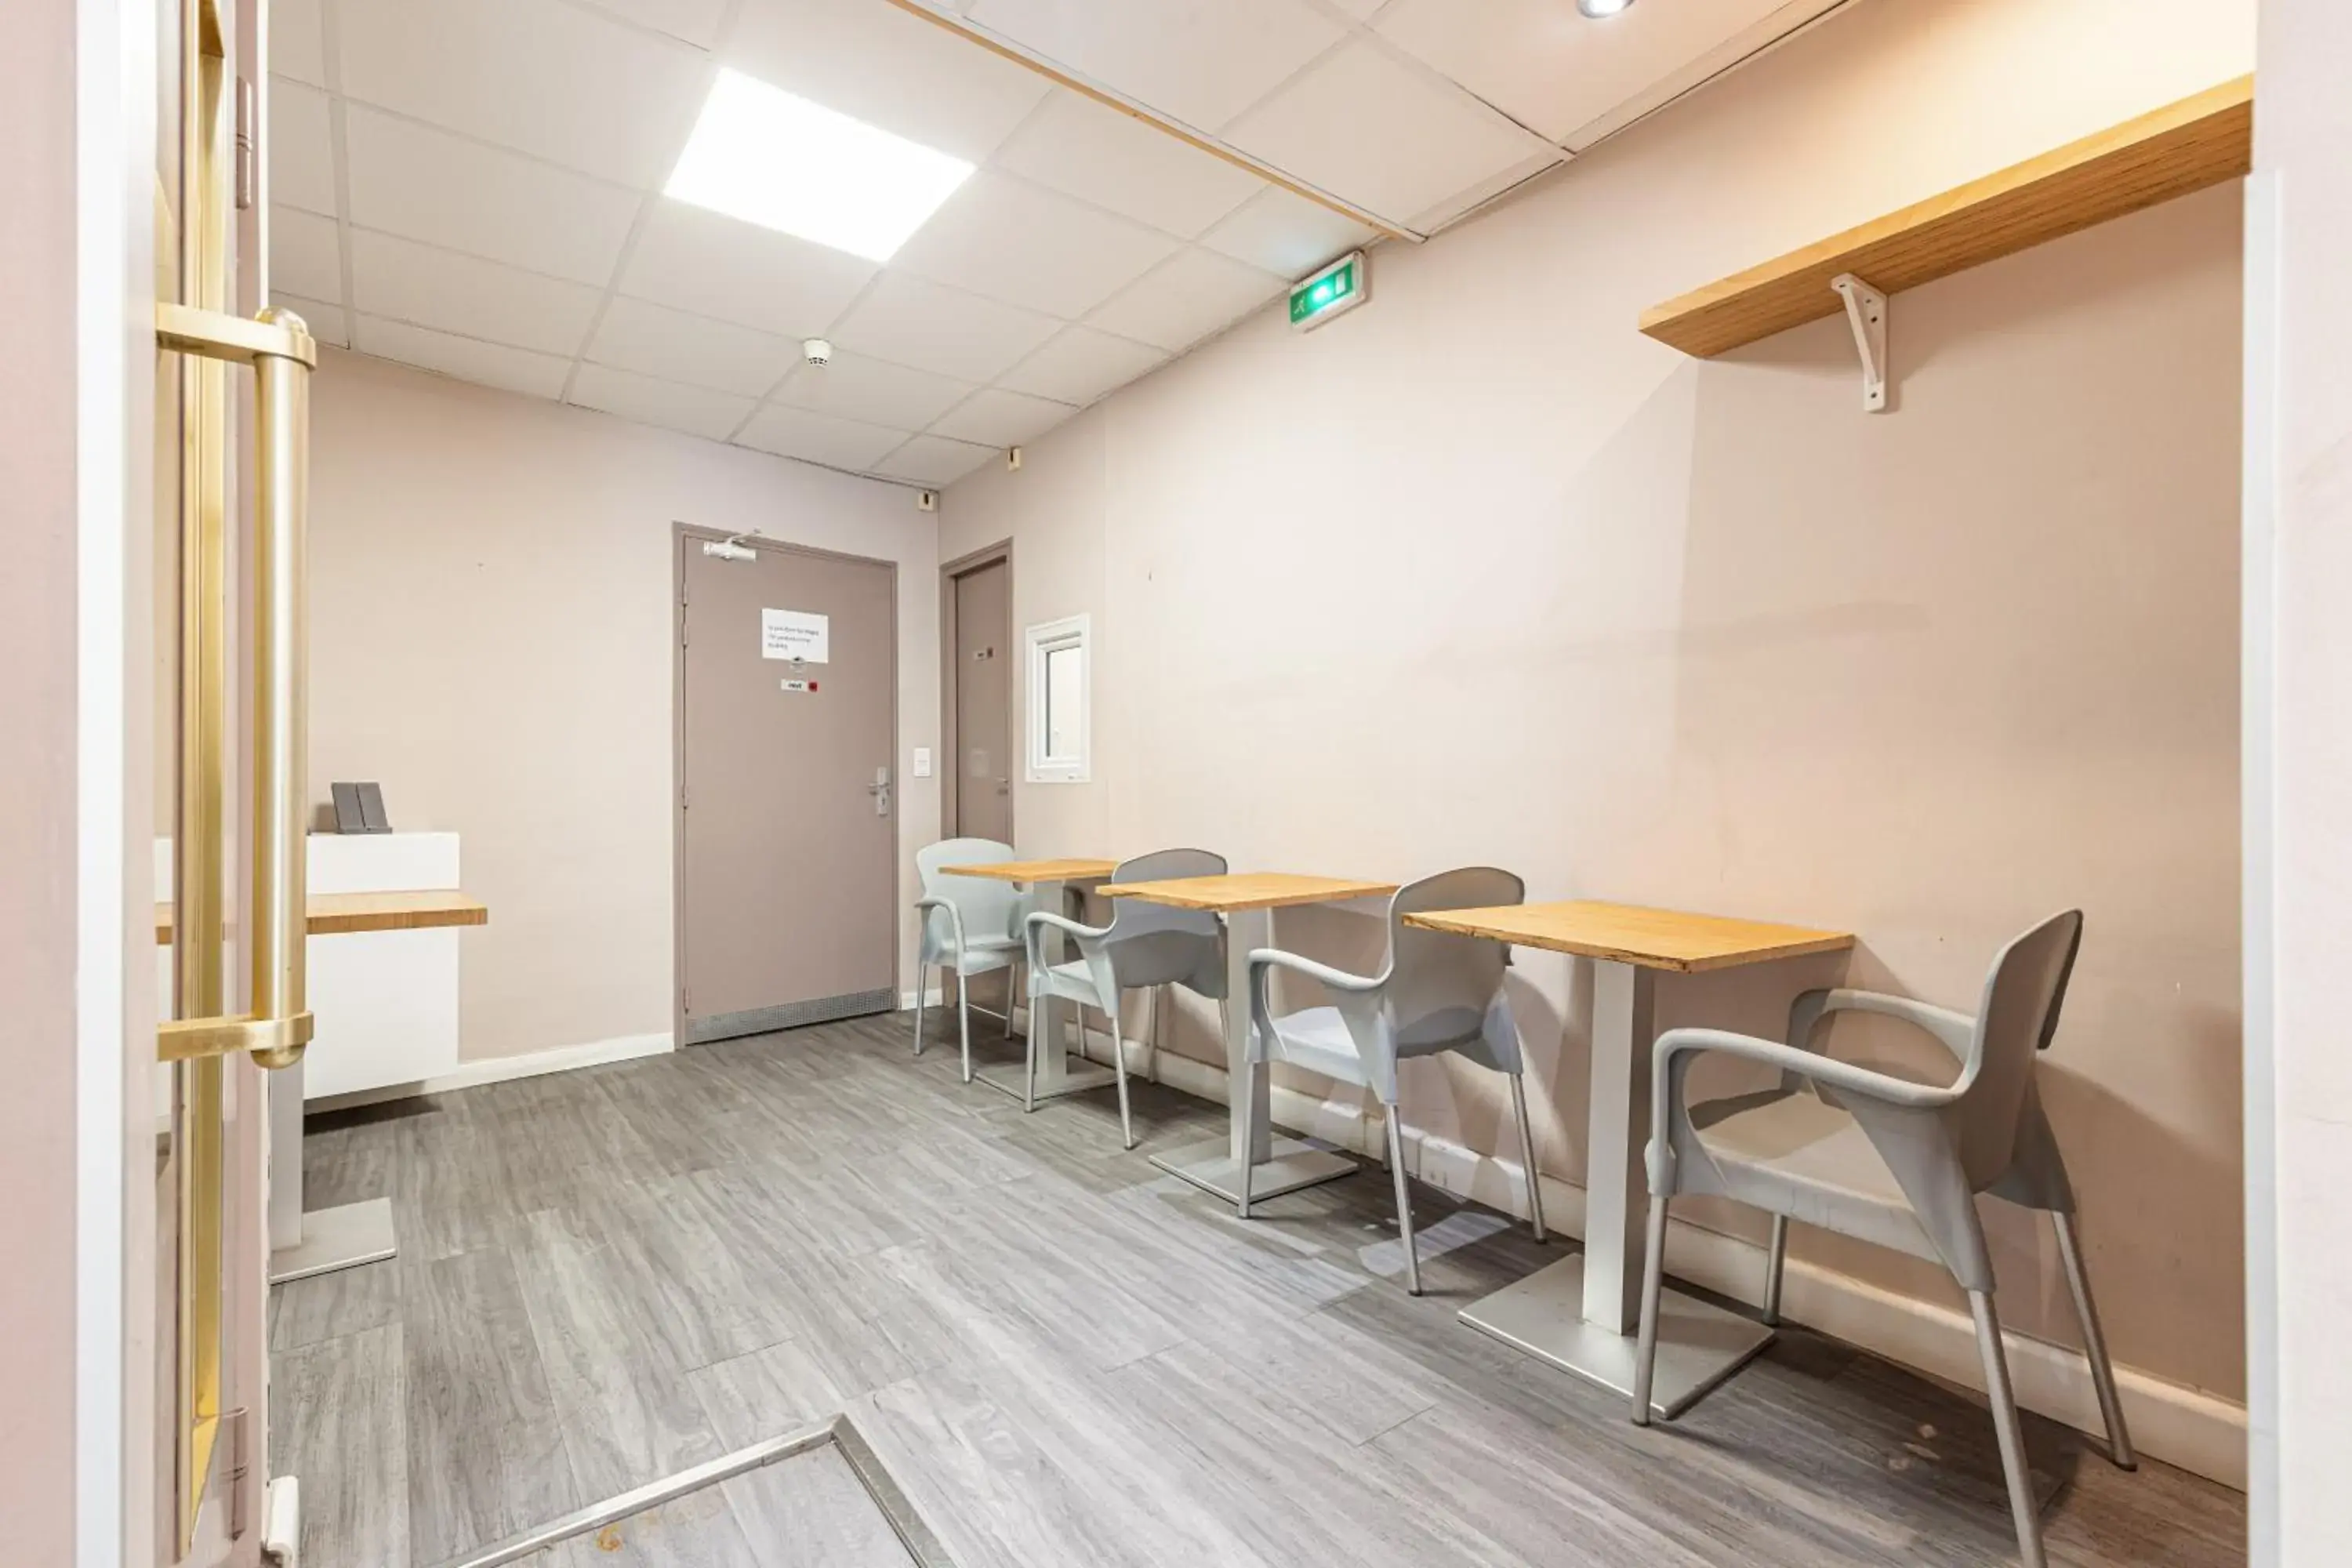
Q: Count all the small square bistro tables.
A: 3